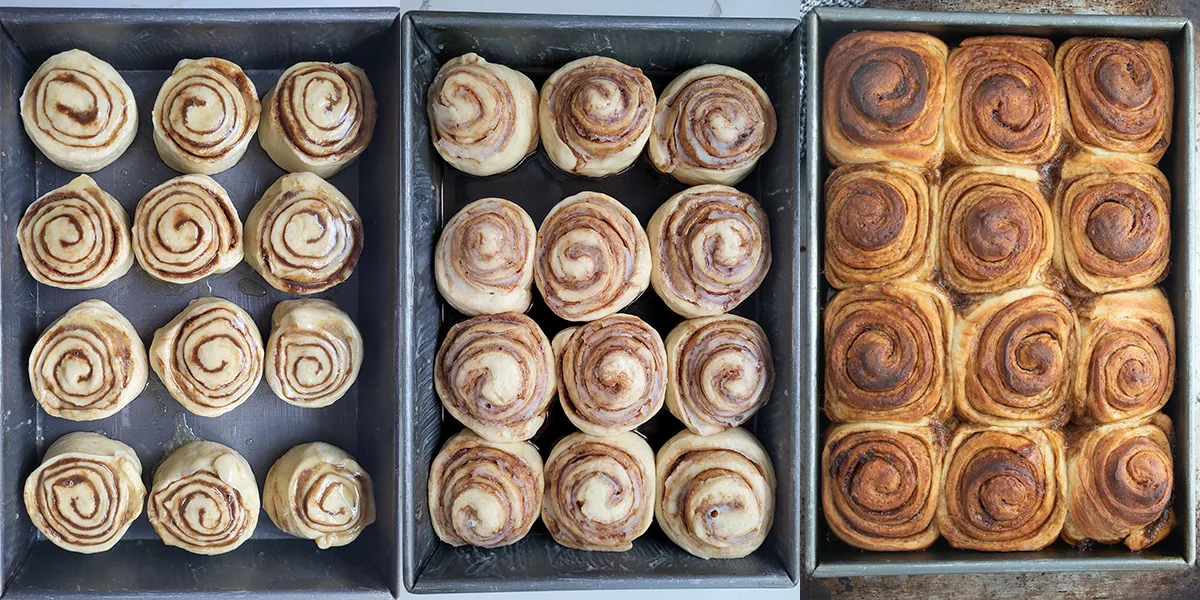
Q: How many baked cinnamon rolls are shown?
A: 12